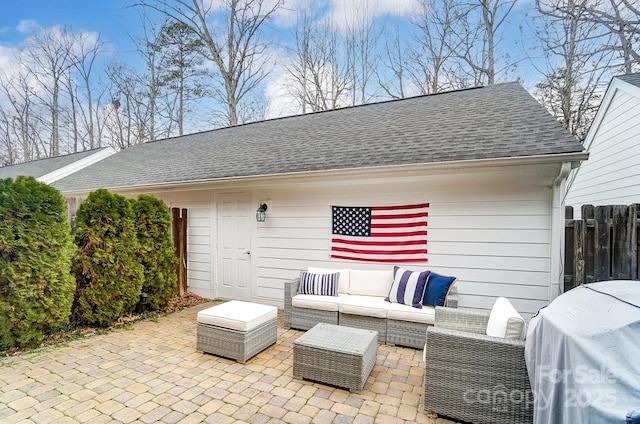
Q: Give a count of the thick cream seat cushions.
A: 4